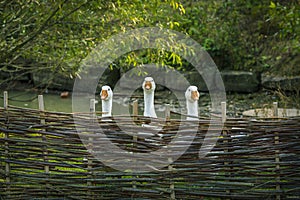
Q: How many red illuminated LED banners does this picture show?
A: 0